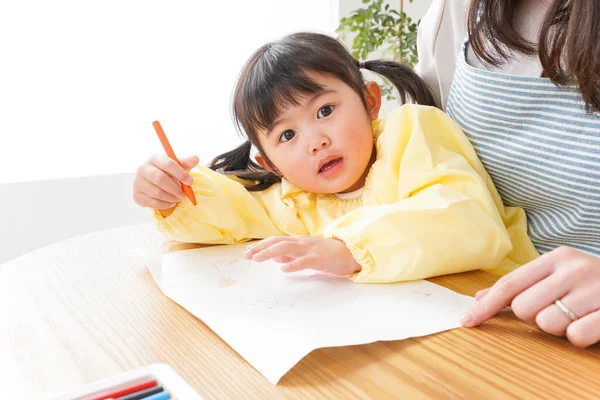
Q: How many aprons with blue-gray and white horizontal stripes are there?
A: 1